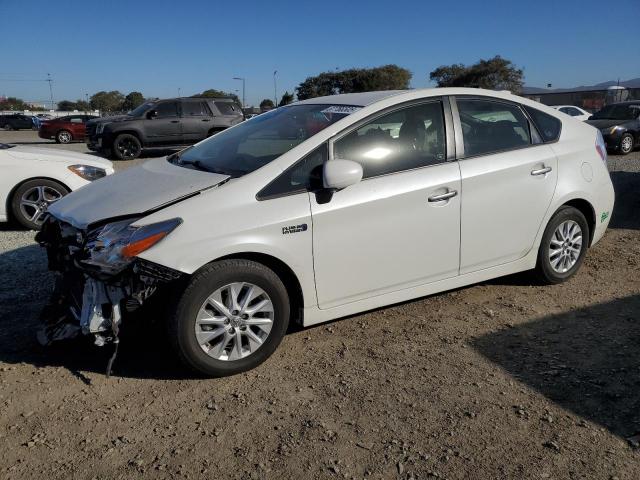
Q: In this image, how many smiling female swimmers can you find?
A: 0